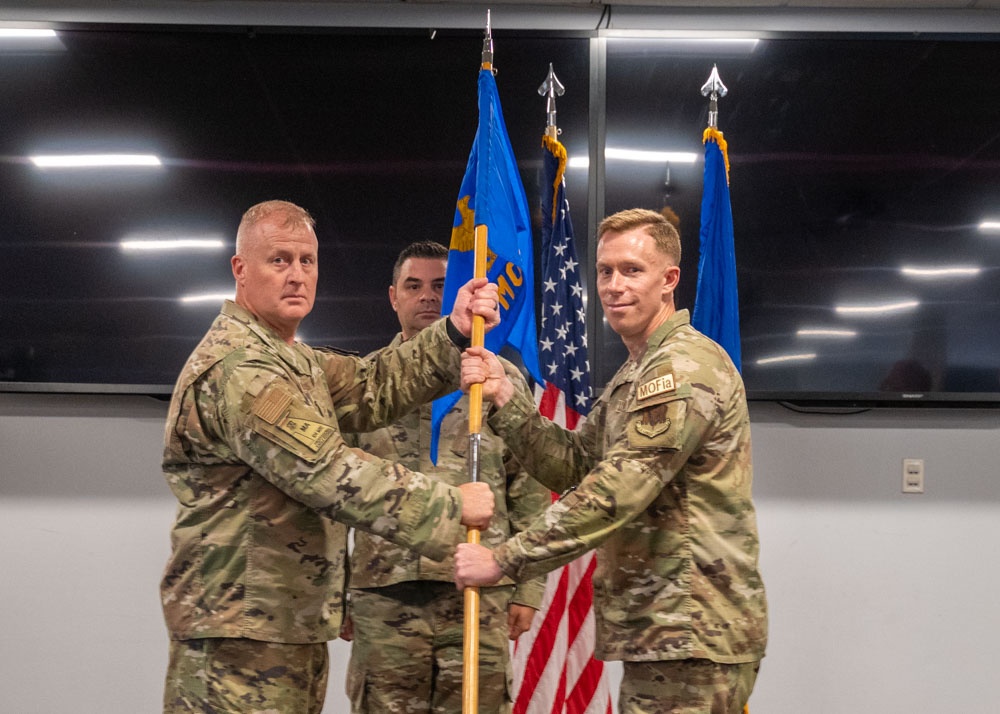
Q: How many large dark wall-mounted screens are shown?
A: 2